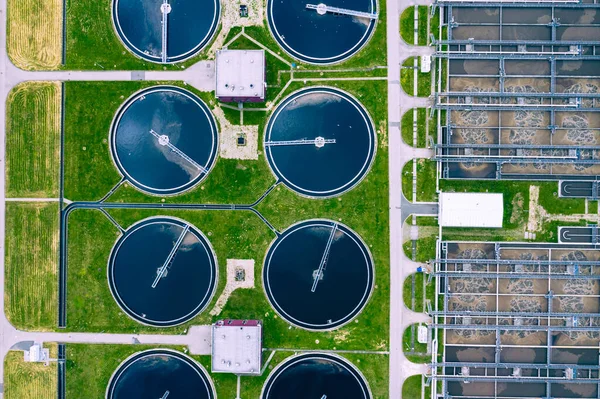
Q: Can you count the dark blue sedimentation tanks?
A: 8